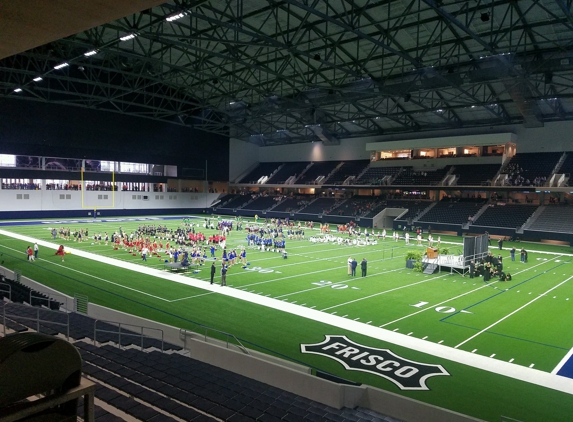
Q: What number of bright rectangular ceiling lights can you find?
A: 6